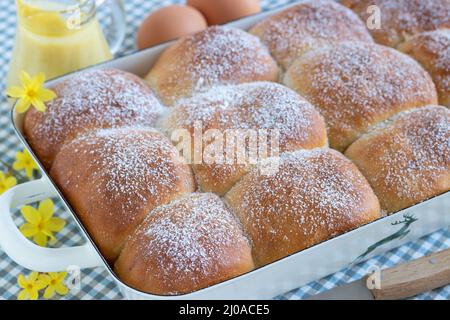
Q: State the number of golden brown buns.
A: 11